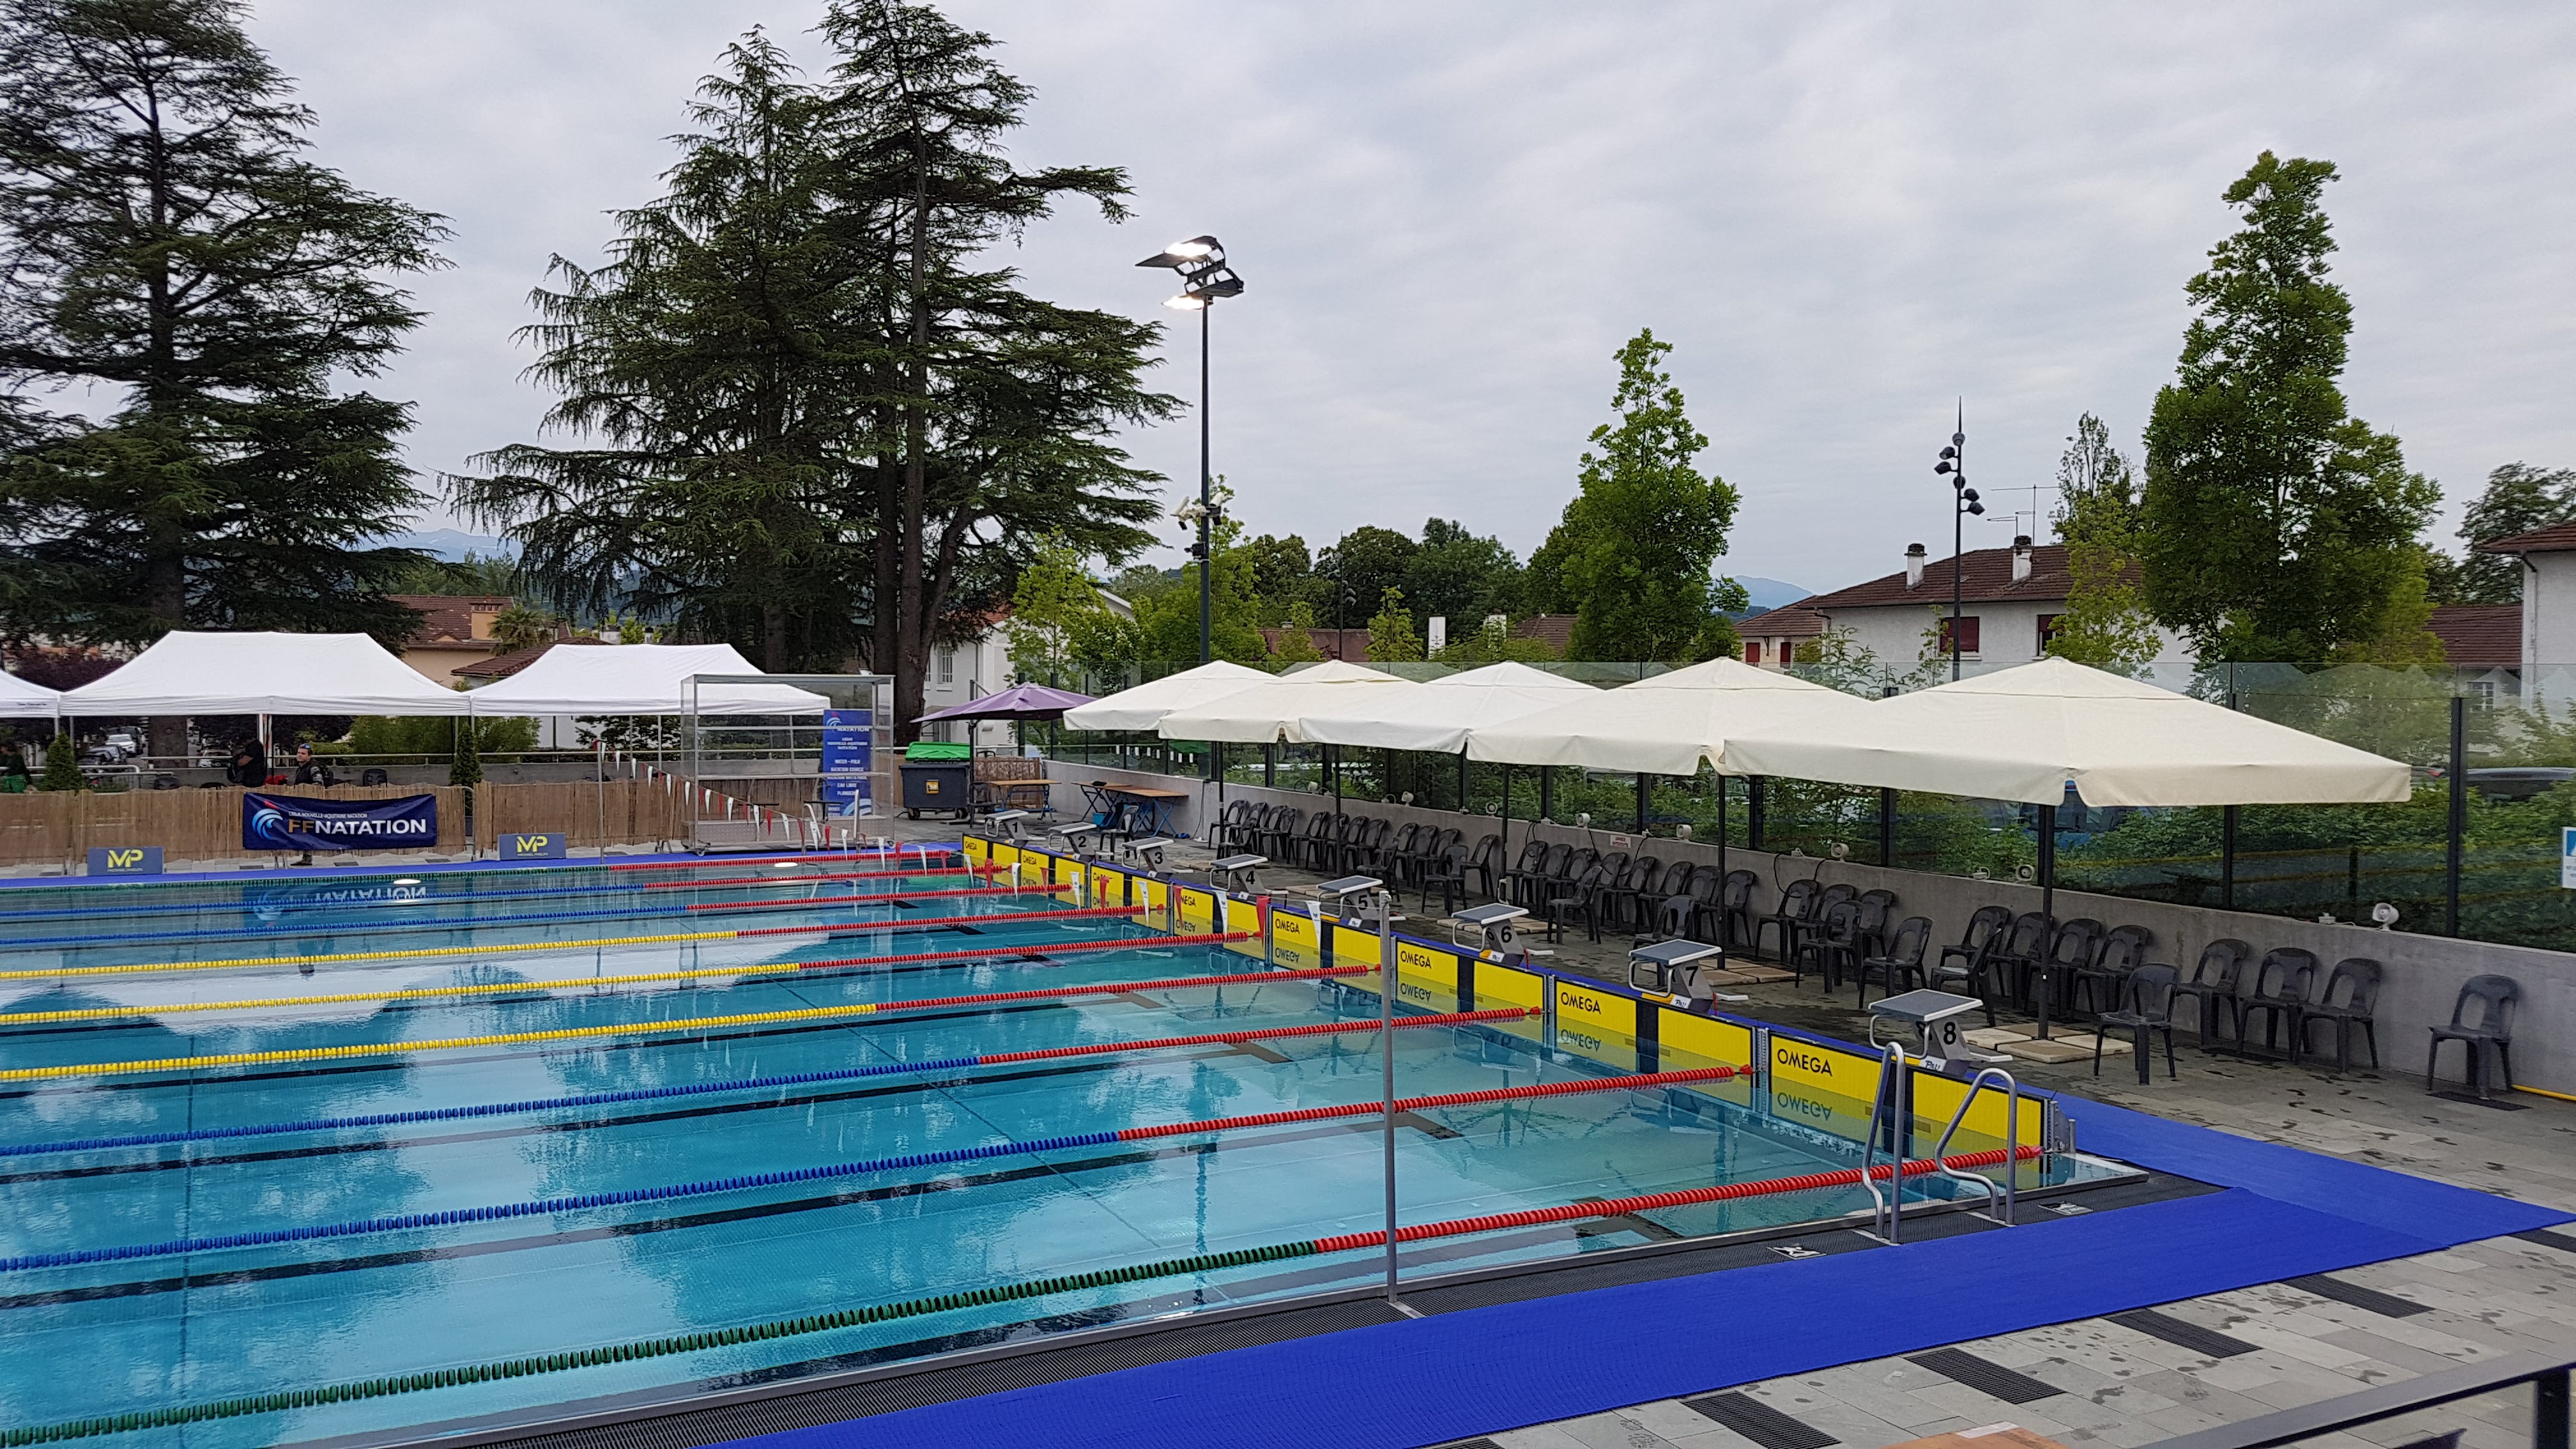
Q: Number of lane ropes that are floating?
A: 9